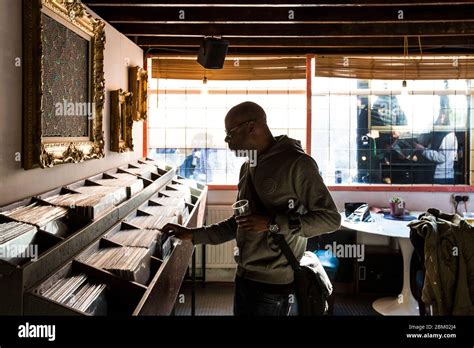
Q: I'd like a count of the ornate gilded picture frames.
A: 3